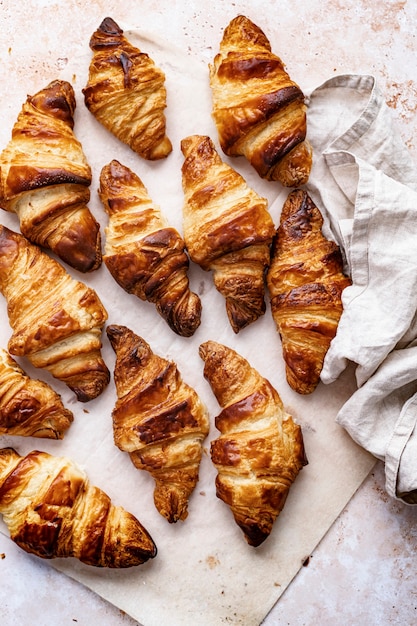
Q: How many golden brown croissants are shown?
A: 11